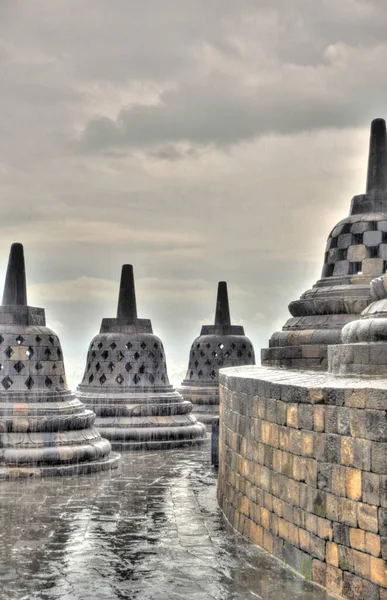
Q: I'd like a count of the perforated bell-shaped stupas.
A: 4